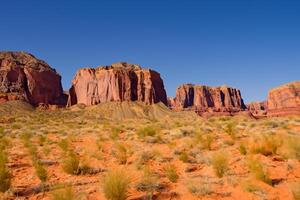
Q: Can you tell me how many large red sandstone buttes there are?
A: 4